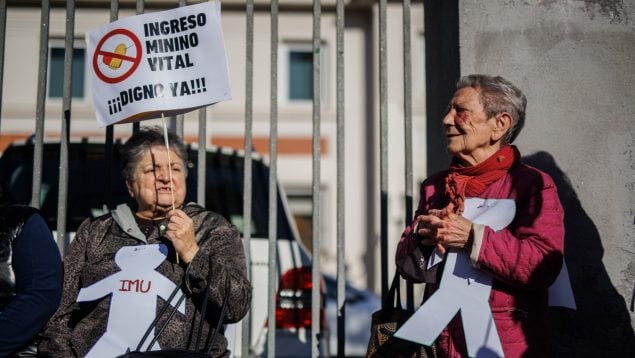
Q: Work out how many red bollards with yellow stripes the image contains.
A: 0